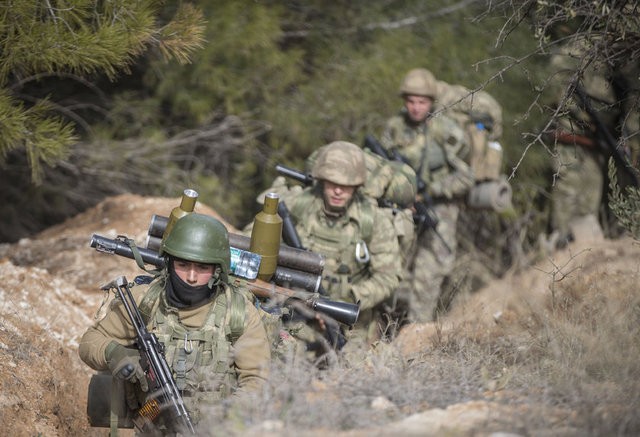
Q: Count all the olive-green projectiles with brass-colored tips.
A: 2